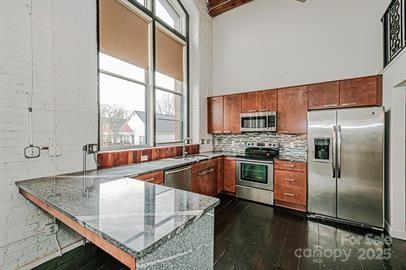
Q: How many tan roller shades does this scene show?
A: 2